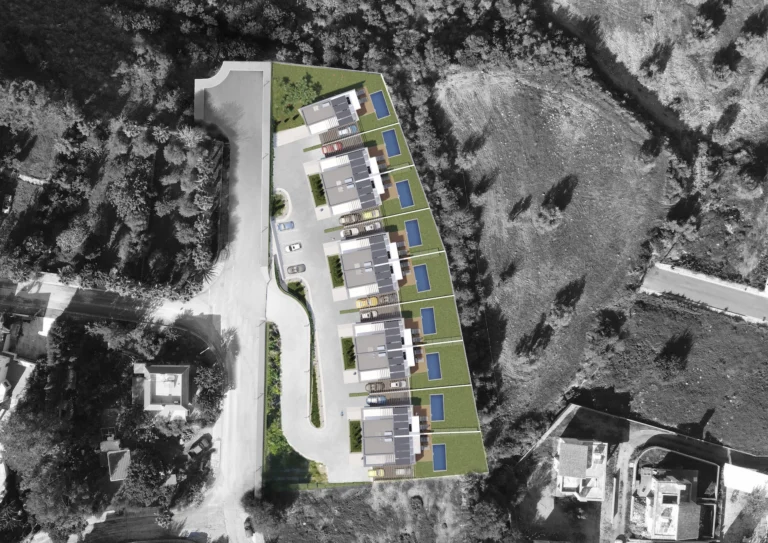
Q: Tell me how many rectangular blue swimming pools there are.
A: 9